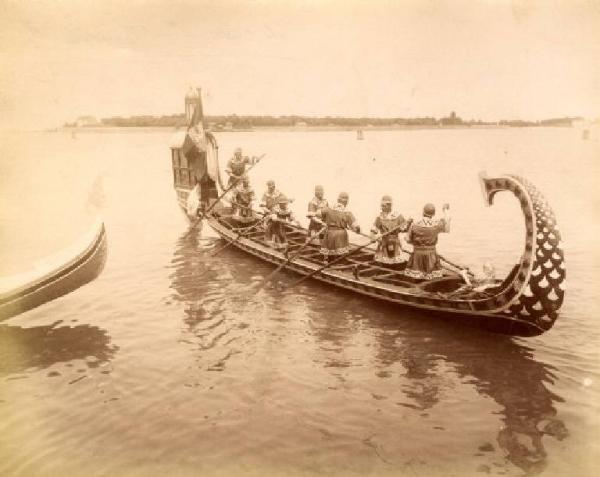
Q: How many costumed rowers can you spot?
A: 8